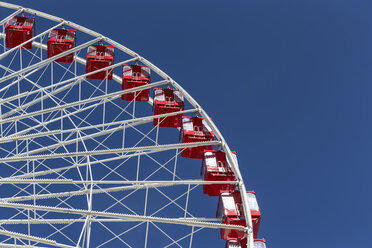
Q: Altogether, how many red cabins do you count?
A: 9